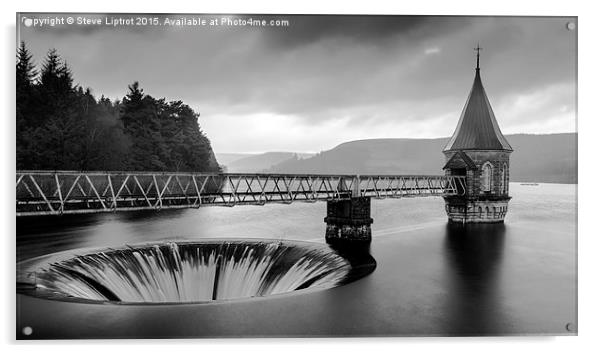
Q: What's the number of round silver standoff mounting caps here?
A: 4